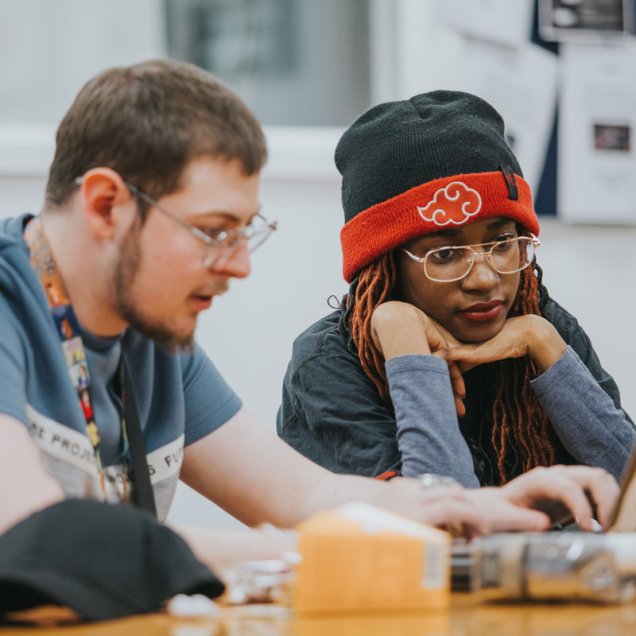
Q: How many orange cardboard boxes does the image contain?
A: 1